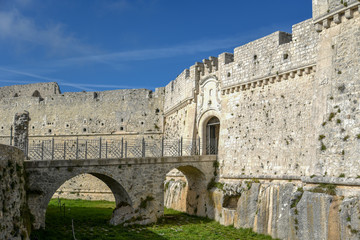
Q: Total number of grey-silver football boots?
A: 0